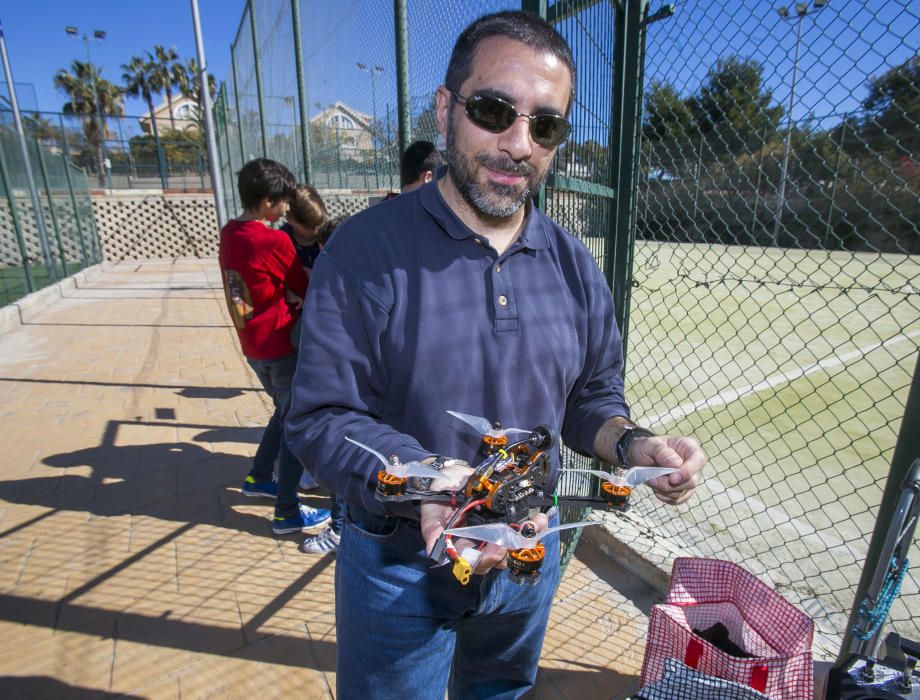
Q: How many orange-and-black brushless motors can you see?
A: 4